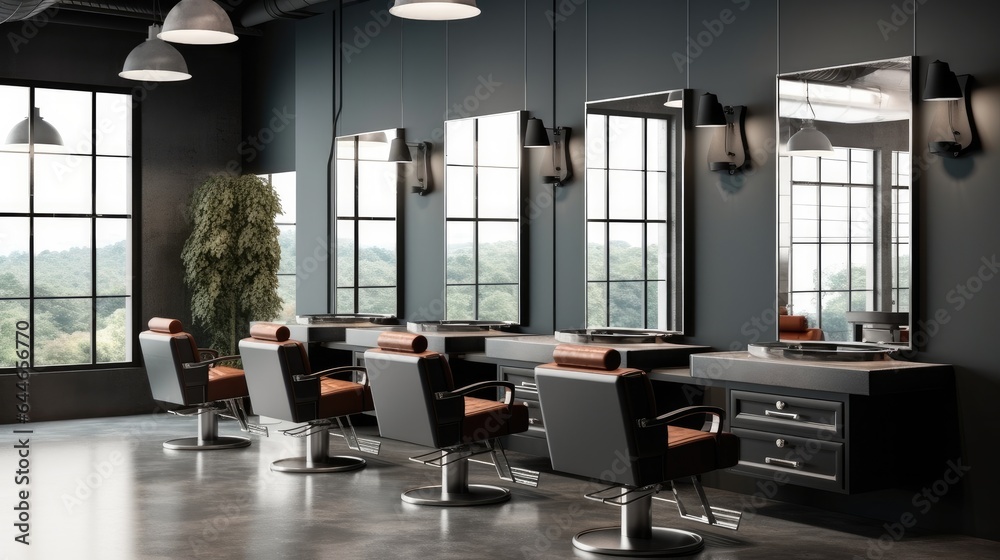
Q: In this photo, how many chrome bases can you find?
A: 4